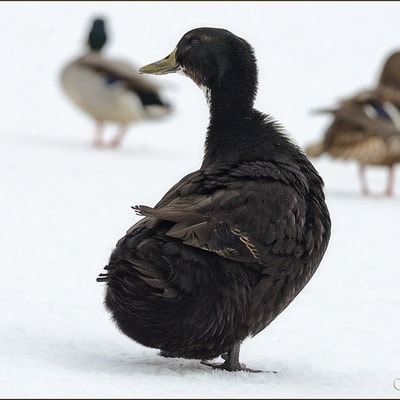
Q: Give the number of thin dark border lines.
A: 2